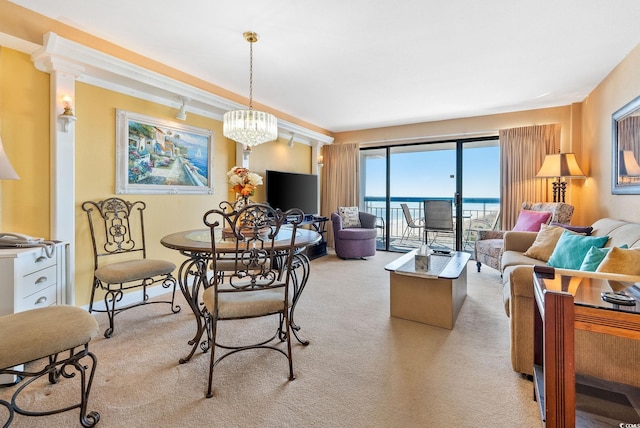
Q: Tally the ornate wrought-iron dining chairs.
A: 4